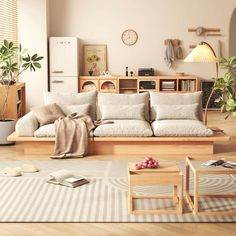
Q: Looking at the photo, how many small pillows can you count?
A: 4